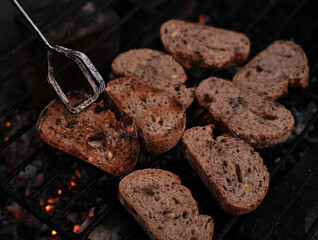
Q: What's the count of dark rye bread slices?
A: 8